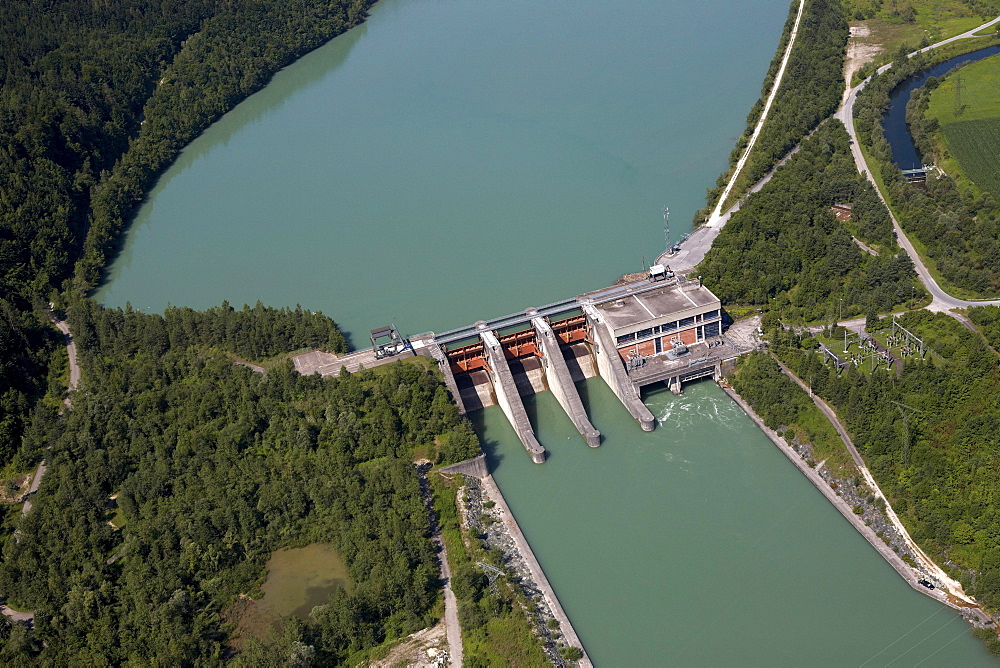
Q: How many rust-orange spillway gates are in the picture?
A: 3